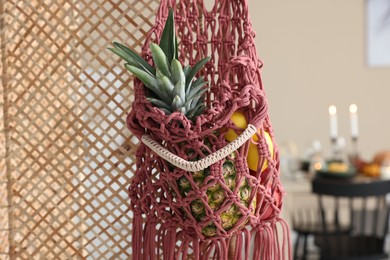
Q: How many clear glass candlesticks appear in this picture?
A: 2